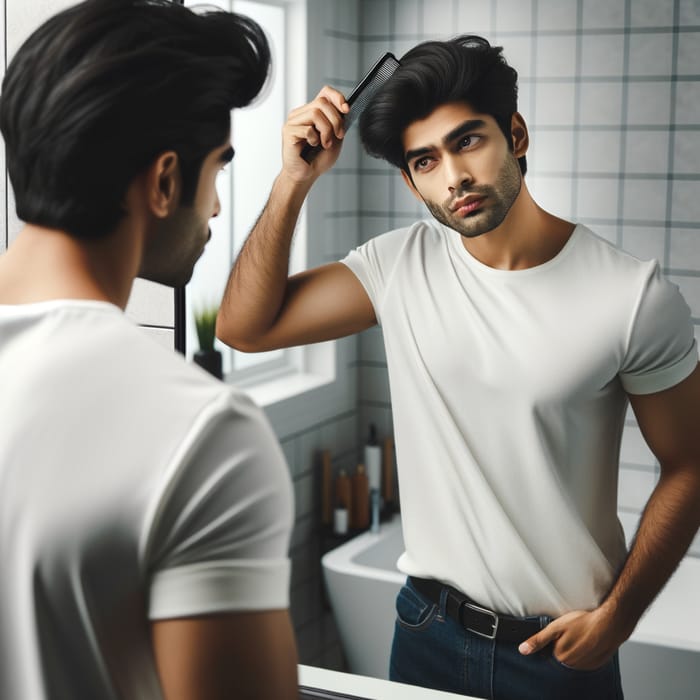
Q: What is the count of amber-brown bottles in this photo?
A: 2